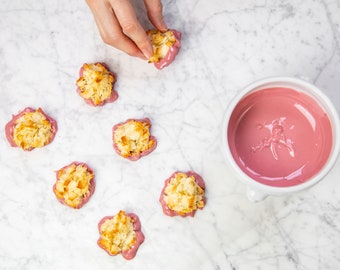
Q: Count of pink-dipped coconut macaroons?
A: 7